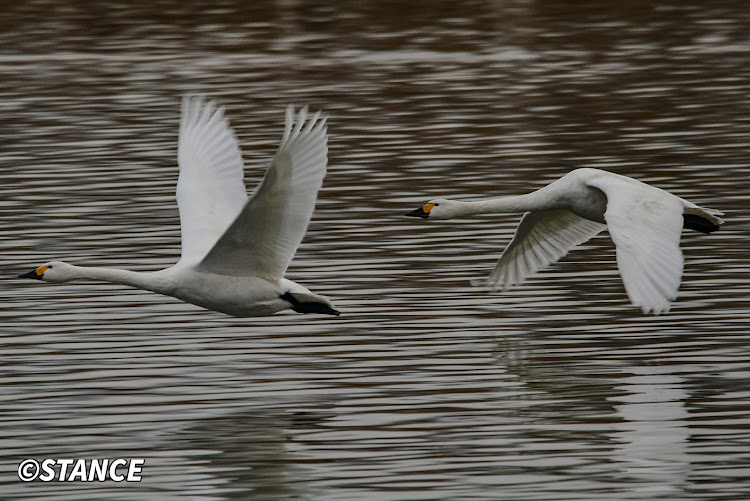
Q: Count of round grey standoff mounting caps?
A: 0